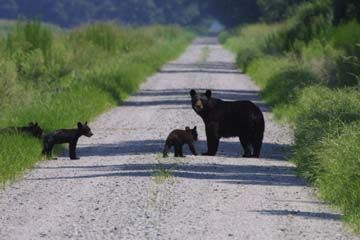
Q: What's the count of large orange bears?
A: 0